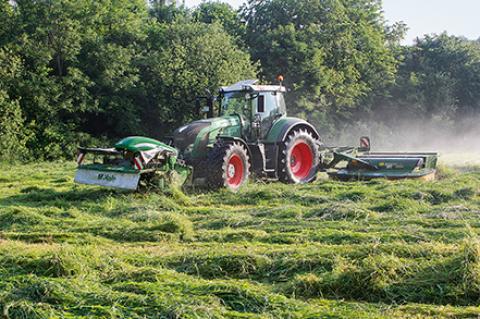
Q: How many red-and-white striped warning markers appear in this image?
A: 3